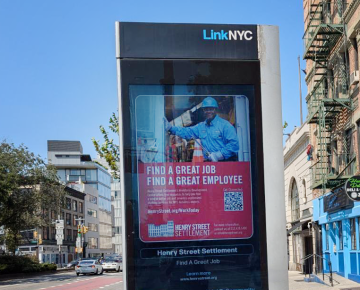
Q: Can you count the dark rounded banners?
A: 1